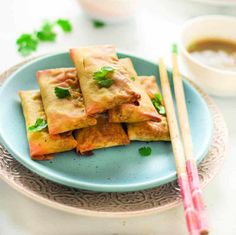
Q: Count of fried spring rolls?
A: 6